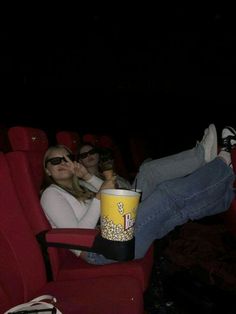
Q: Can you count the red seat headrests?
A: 4